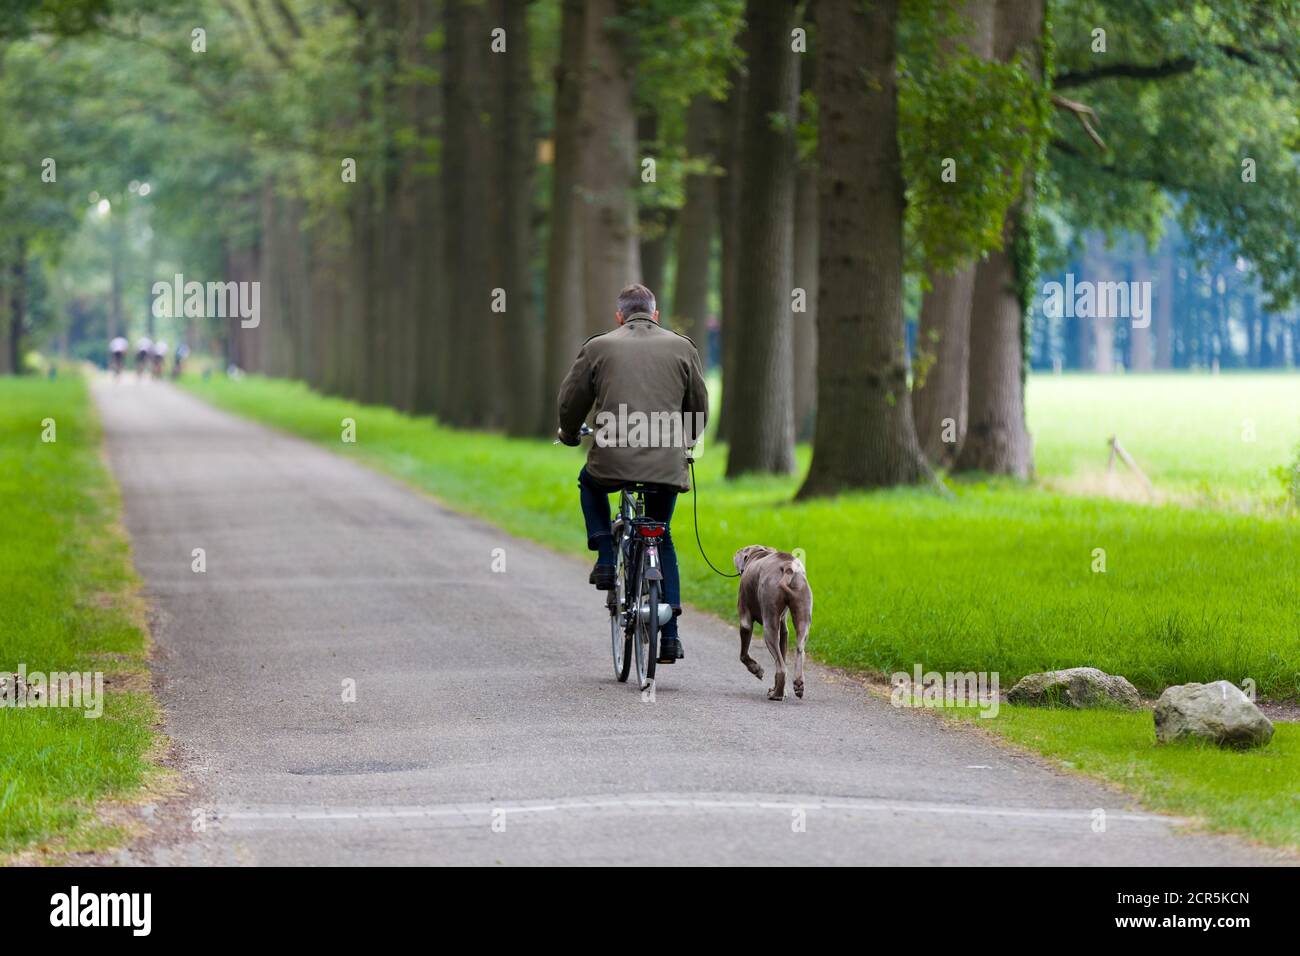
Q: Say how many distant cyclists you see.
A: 4